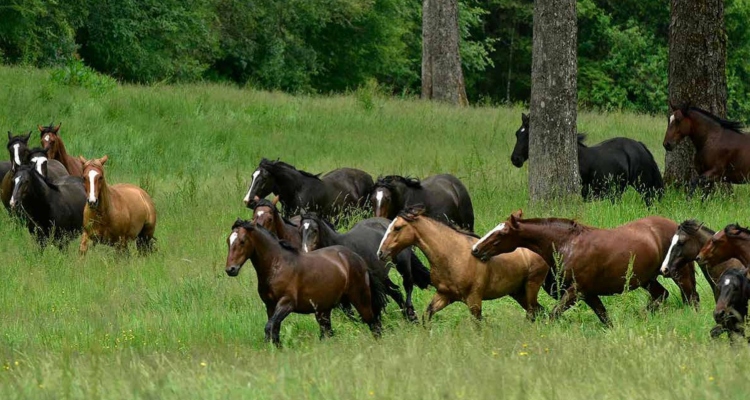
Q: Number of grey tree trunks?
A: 3